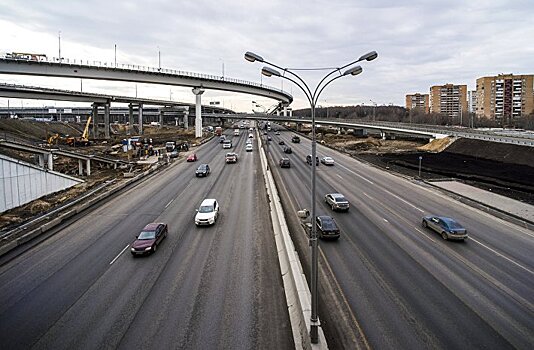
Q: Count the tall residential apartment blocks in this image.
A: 3